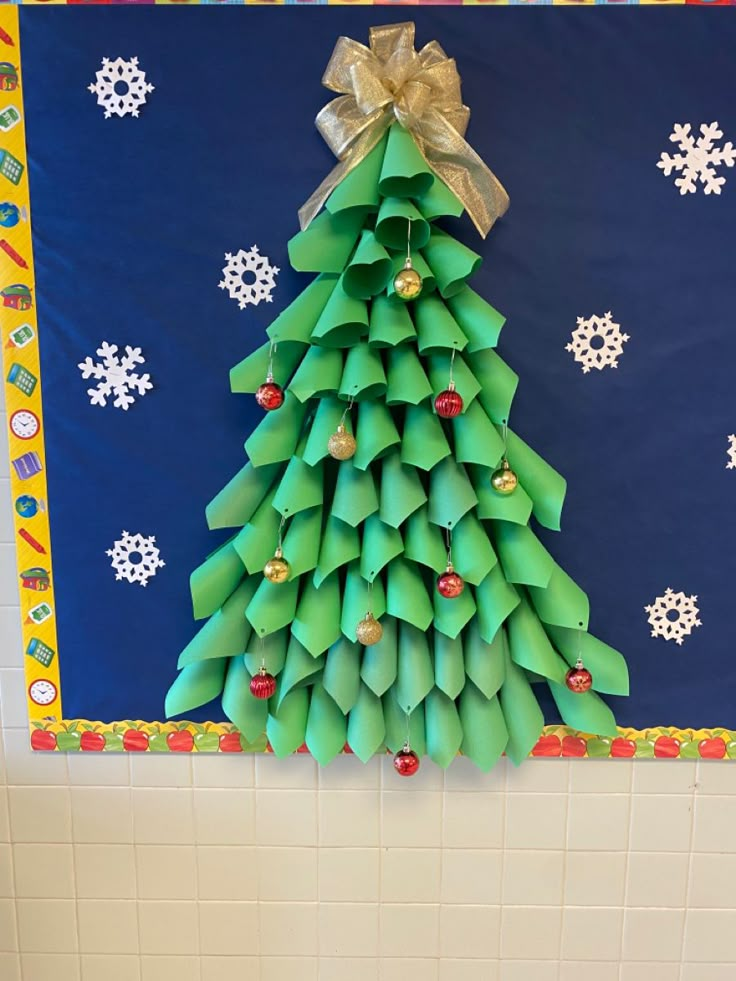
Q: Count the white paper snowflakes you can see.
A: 8